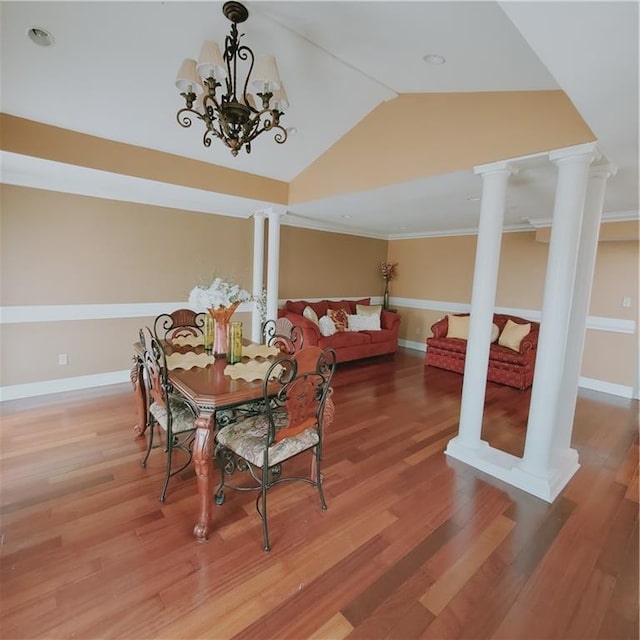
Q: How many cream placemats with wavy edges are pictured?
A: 4